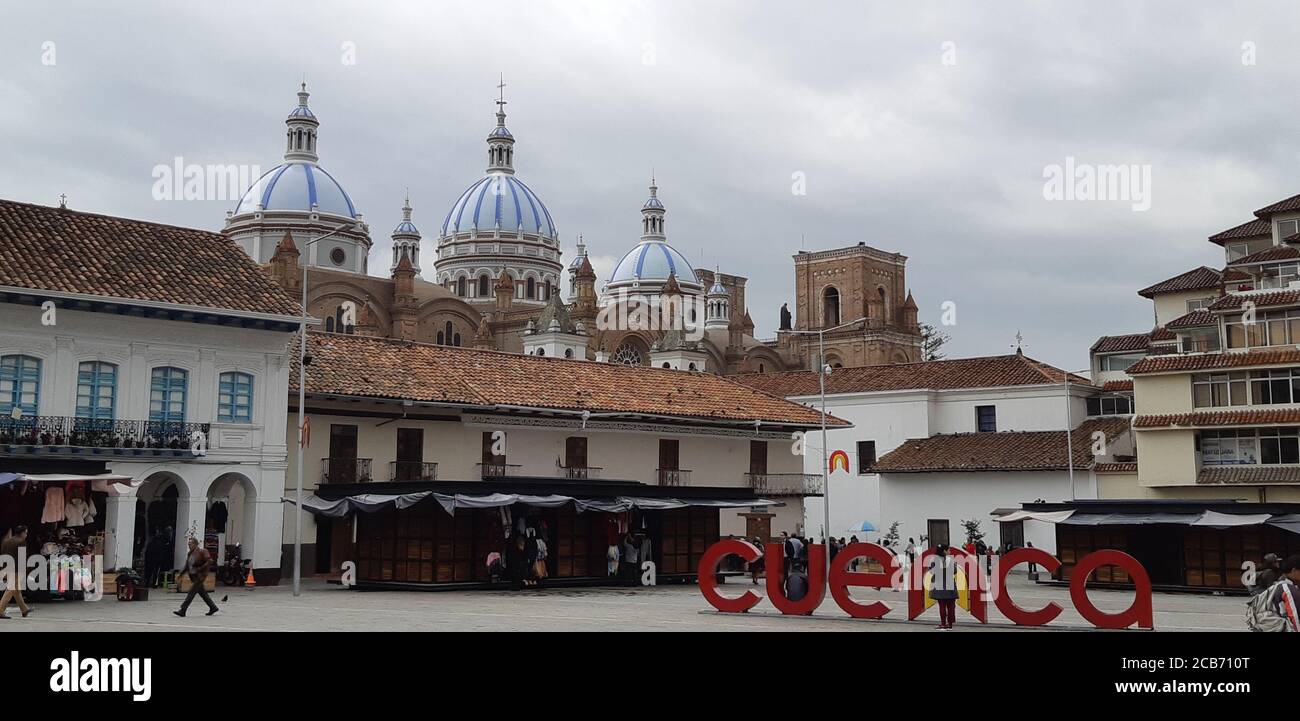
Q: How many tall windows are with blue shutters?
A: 4